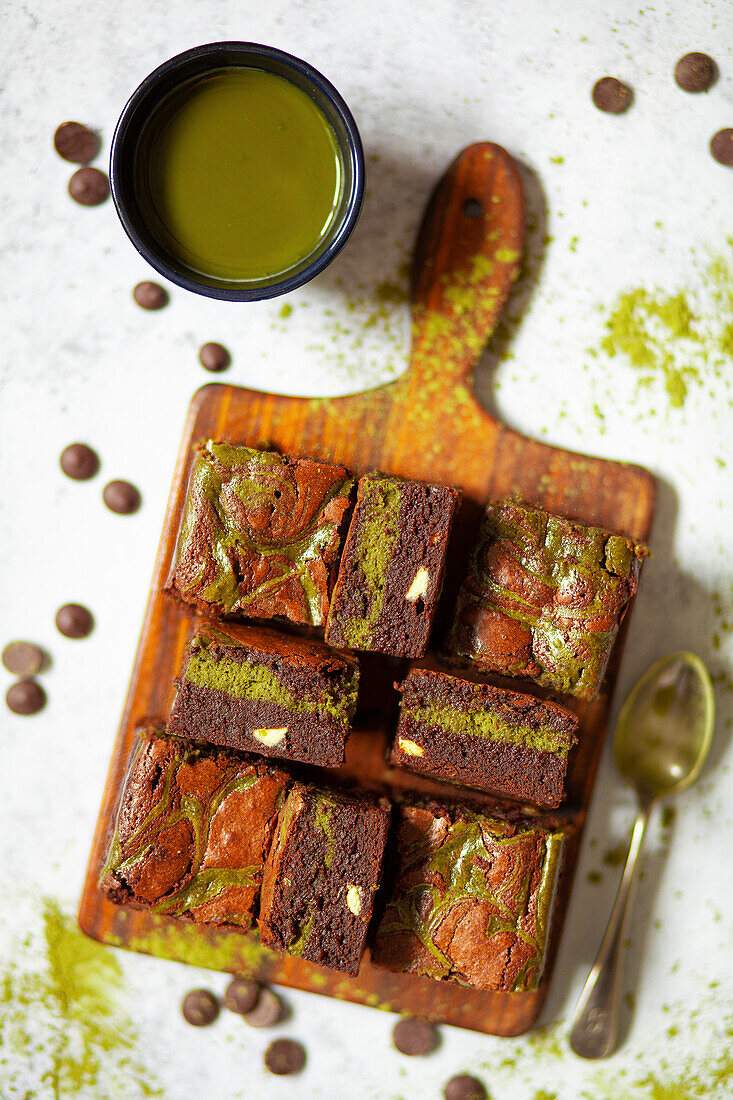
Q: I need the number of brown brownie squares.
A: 8